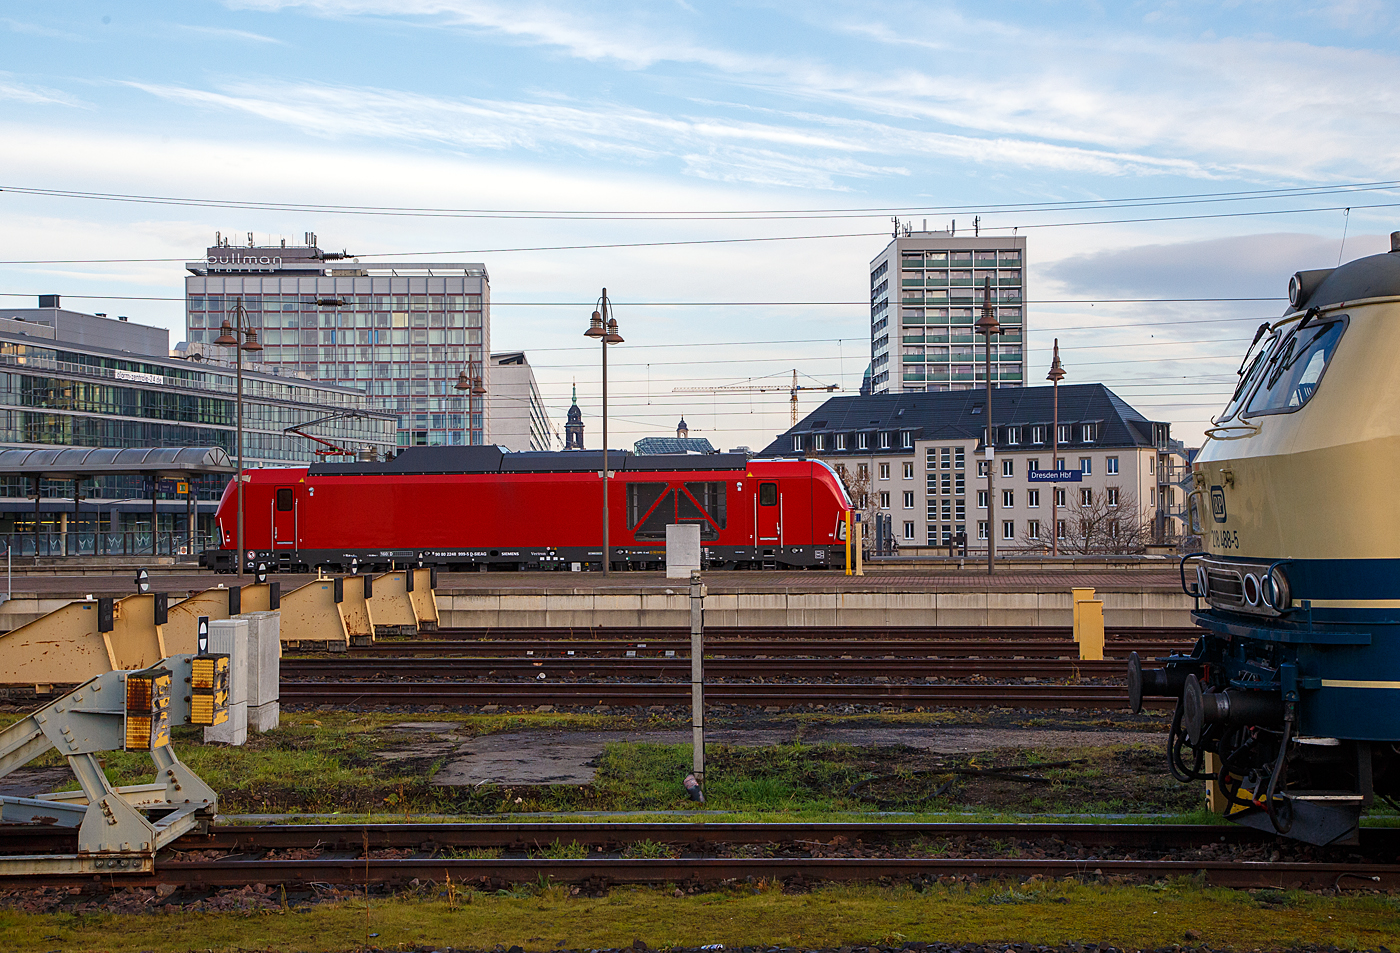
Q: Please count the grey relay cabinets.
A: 3